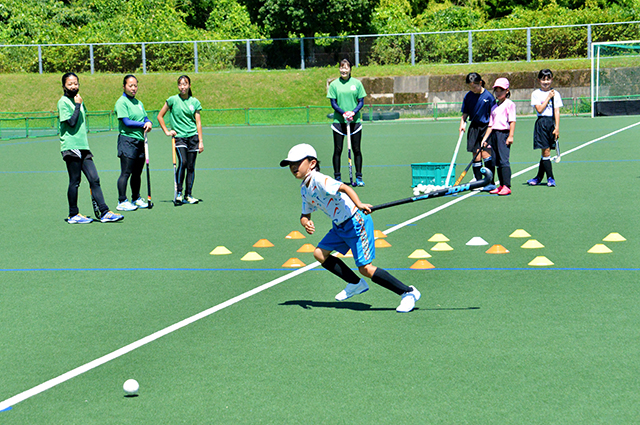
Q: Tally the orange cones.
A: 9